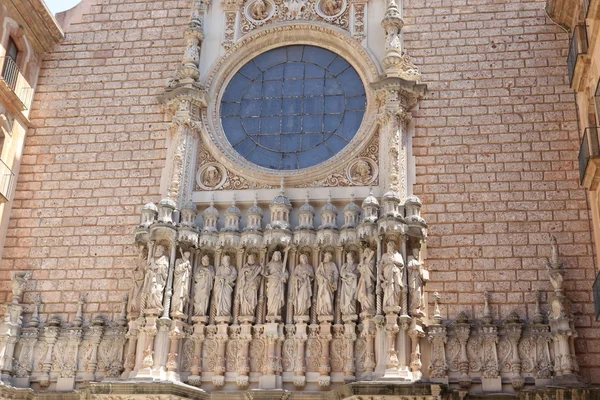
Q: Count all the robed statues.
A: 13